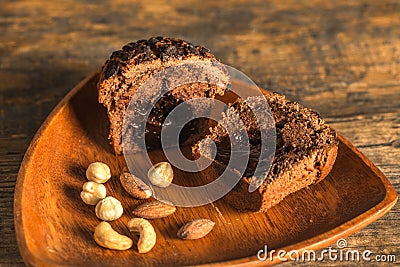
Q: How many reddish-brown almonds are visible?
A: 3